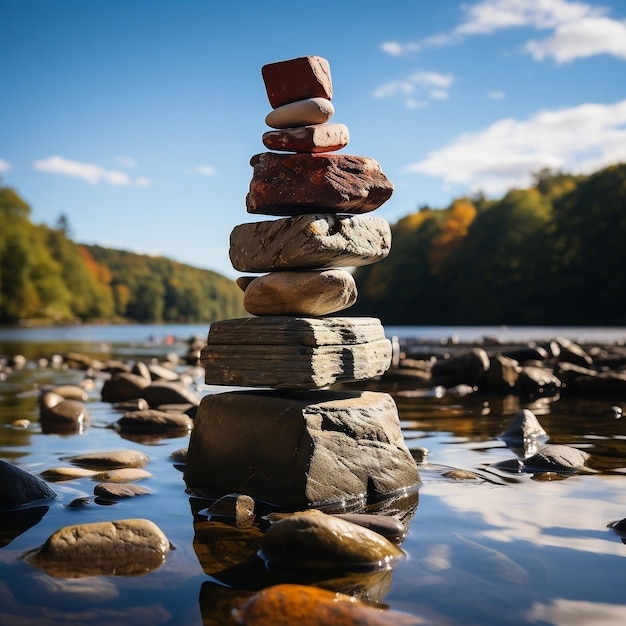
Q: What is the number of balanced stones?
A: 8